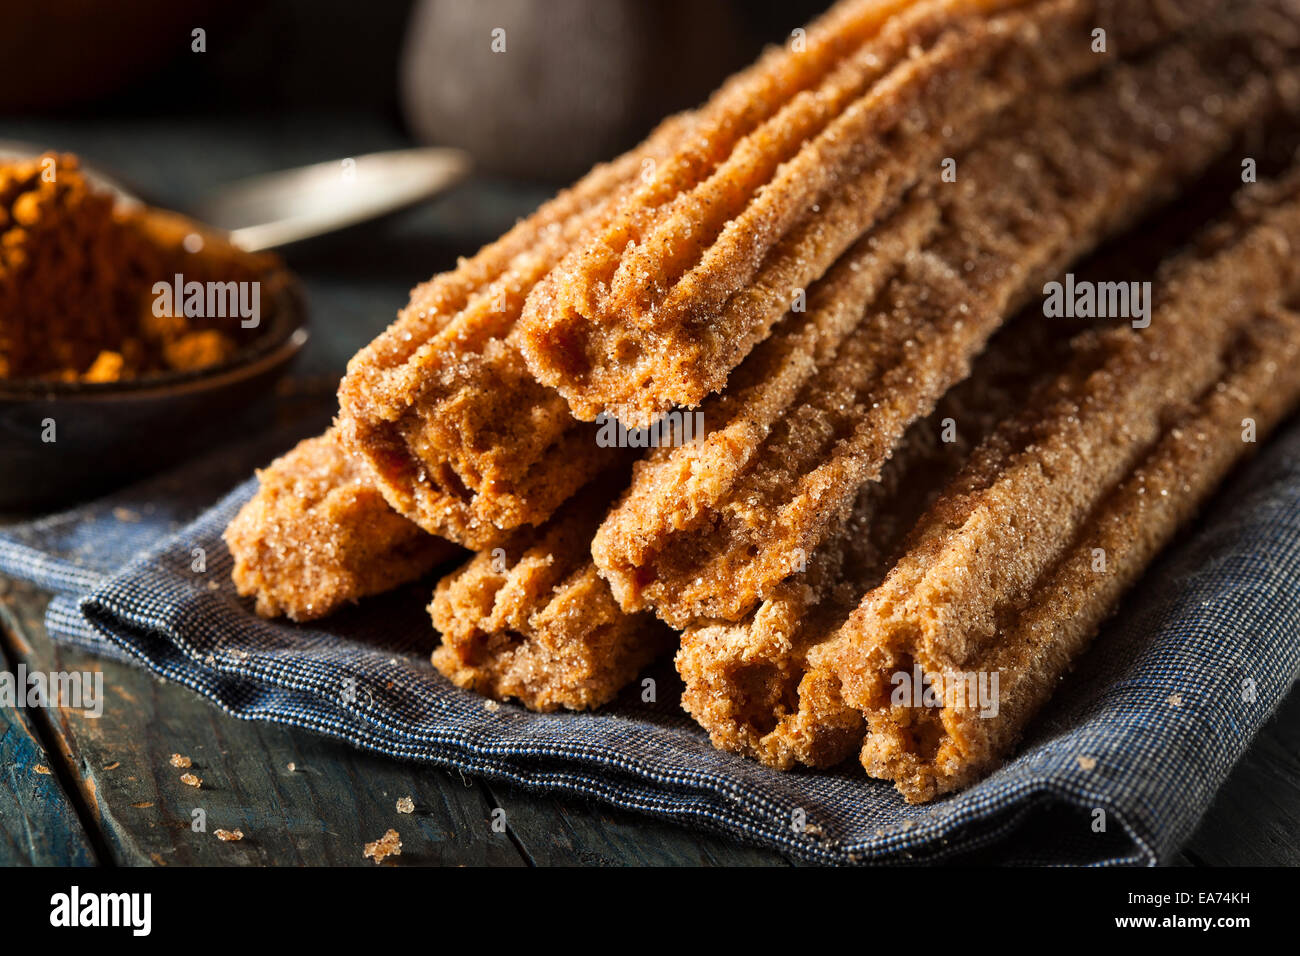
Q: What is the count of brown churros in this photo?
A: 7